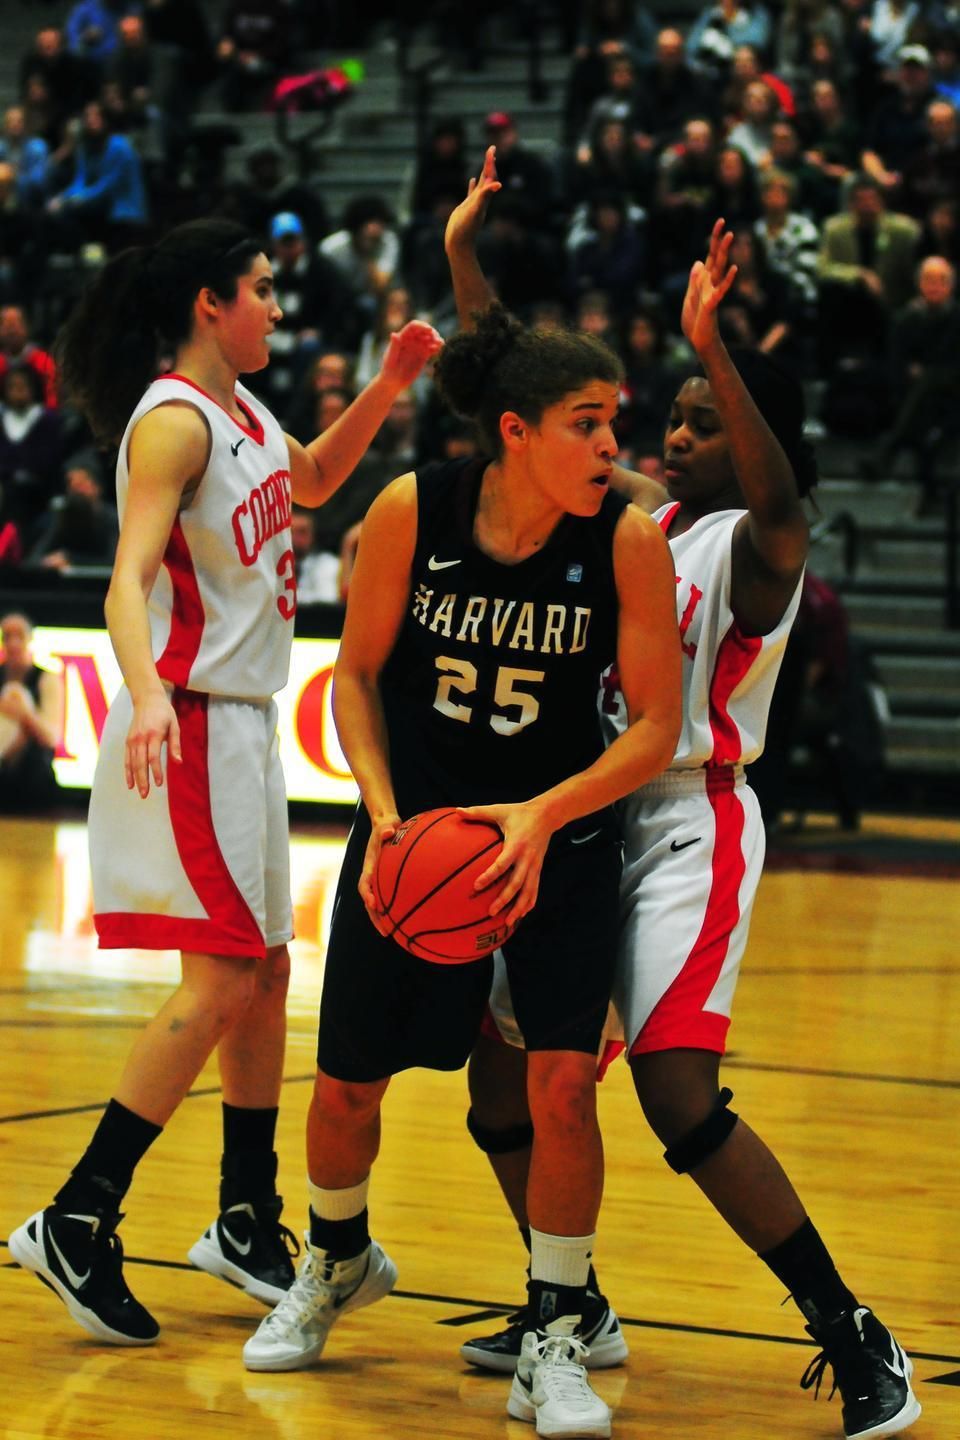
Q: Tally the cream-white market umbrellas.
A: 0